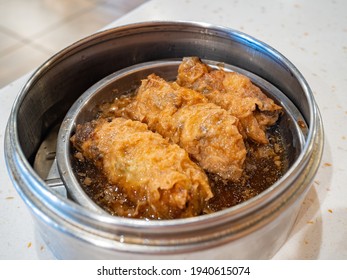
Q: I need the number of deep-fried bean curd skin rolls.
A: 3